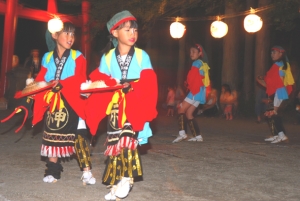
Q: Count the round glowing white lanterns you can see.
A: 4